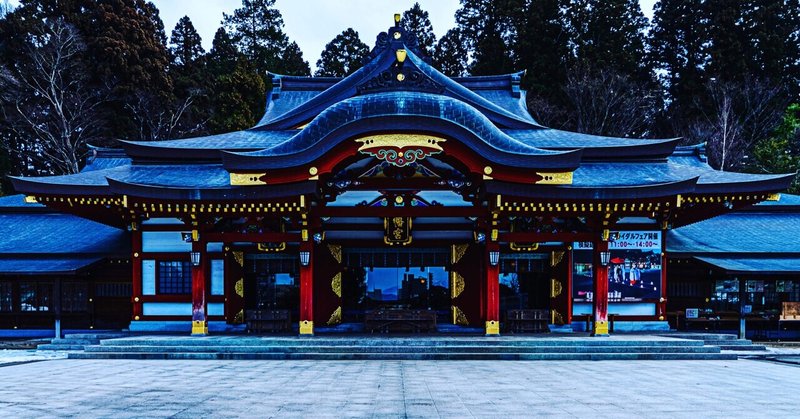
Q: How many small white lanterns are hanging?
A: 4